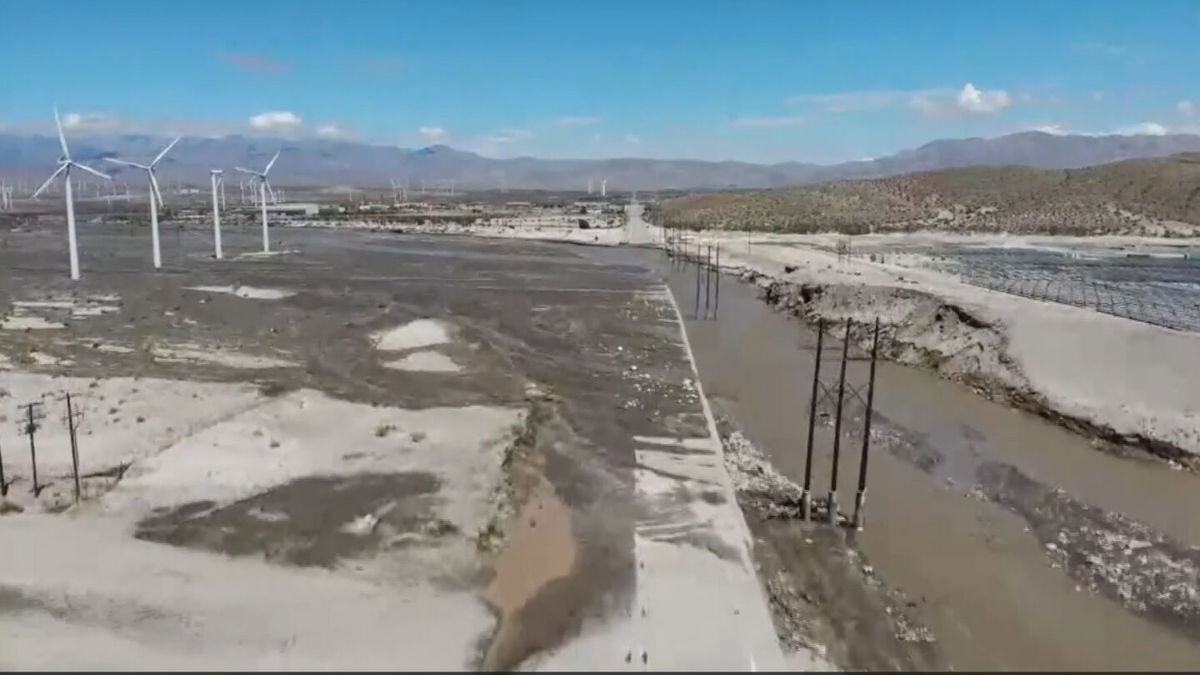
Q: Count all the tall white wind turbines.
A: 4